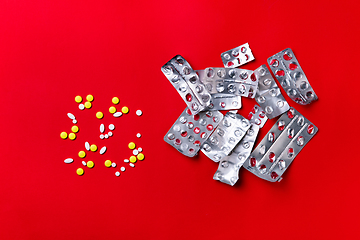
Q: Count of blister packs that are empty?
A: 11